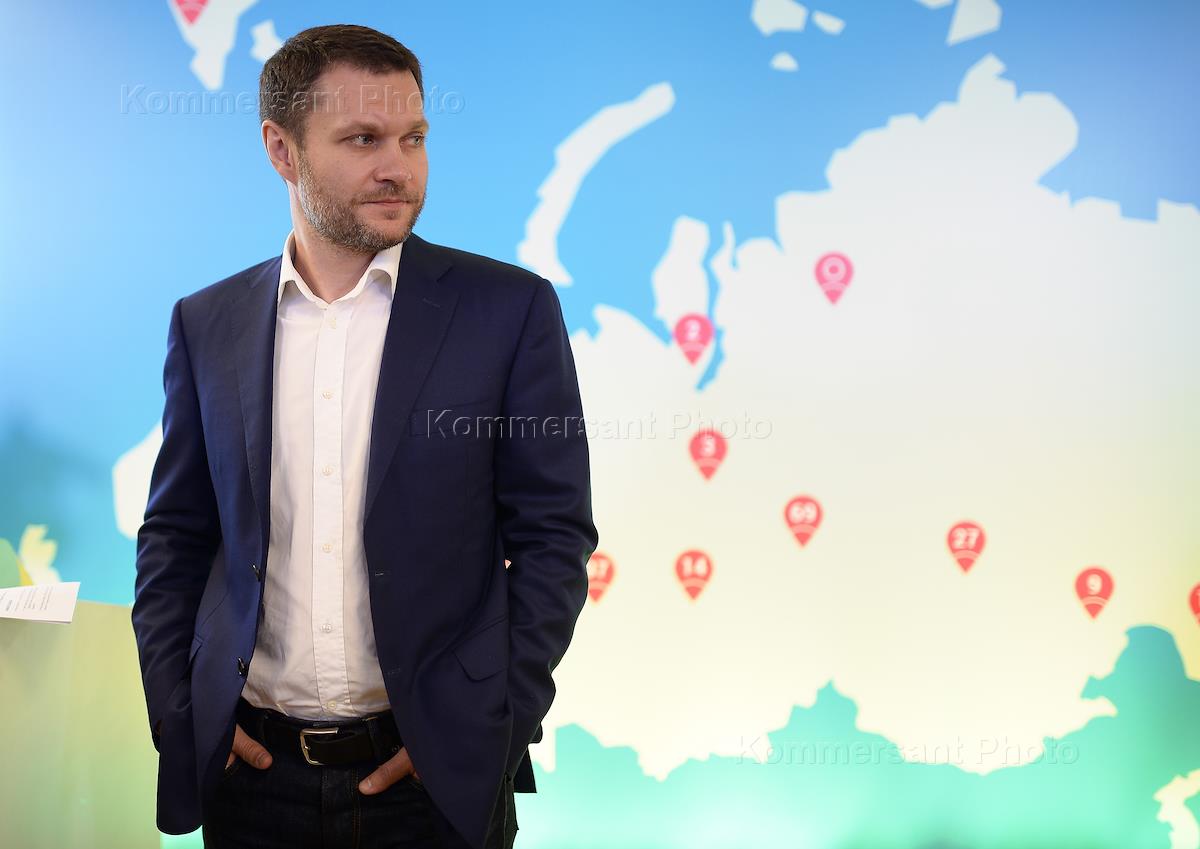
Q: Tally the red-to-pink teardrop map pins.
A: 10